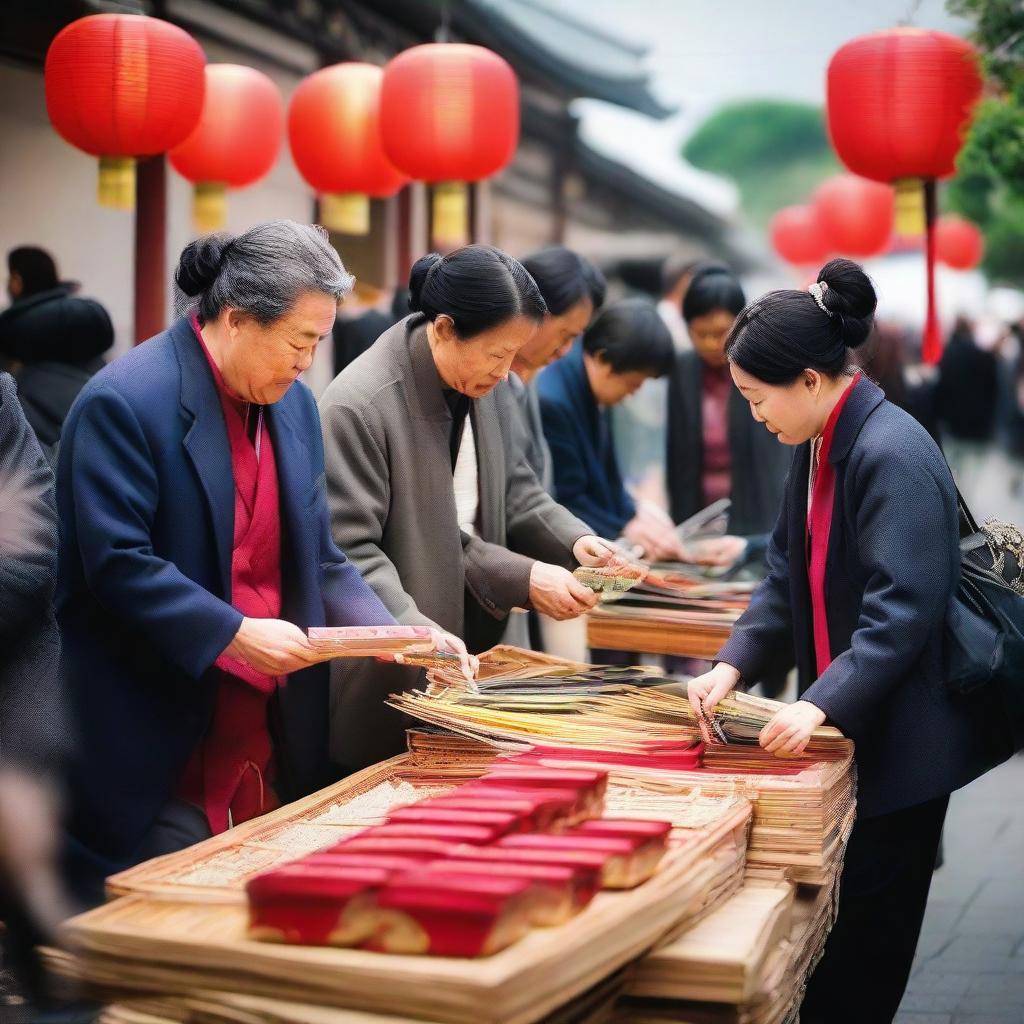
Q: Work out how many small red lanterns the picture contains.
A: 3